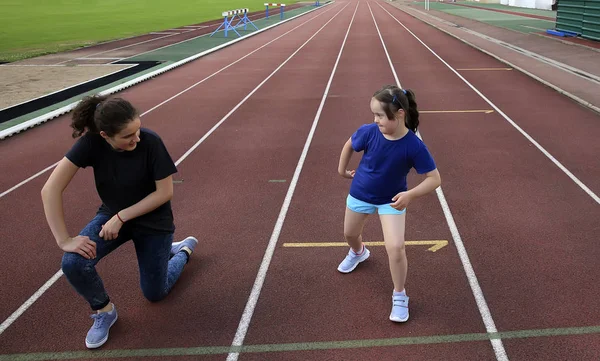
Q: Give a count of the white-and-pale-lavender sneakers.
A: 2